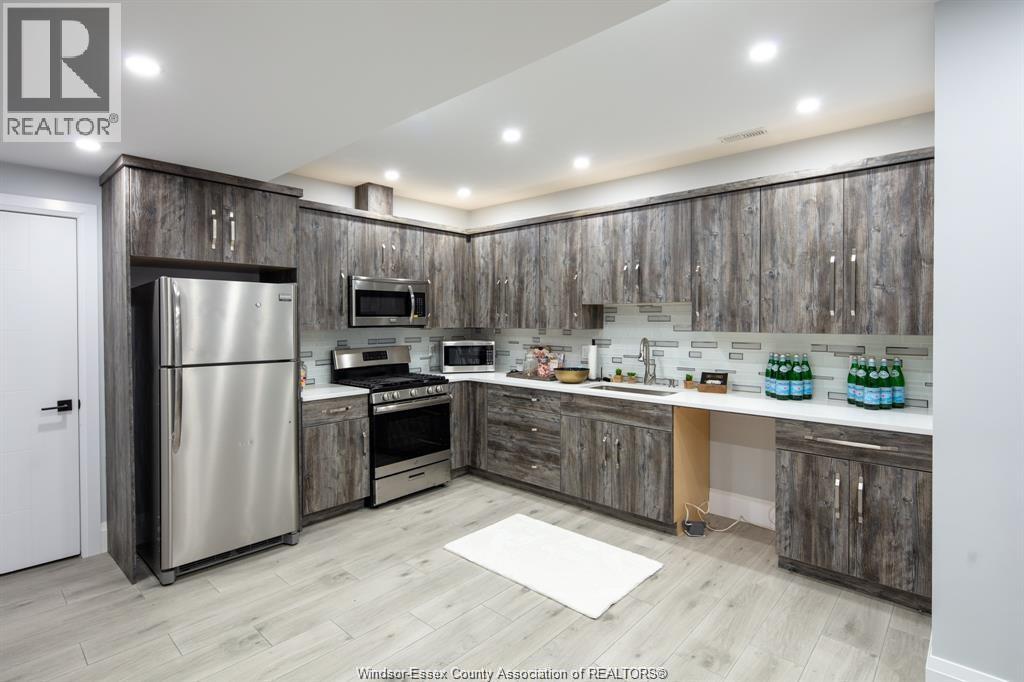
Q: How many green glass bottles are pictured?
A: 11